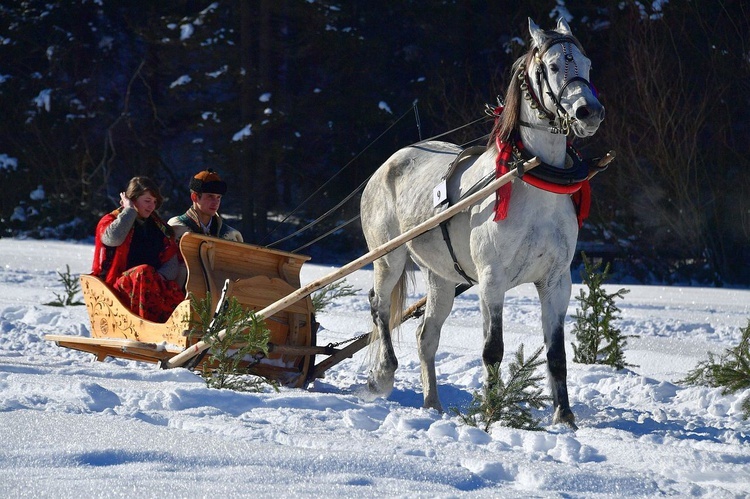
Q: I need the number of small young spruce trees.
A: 6